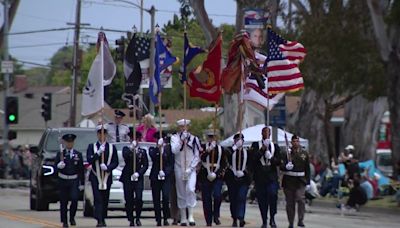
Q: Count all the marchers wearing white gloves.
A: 9